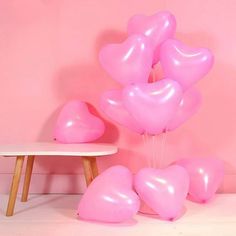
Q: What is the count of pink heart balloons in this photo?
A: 10